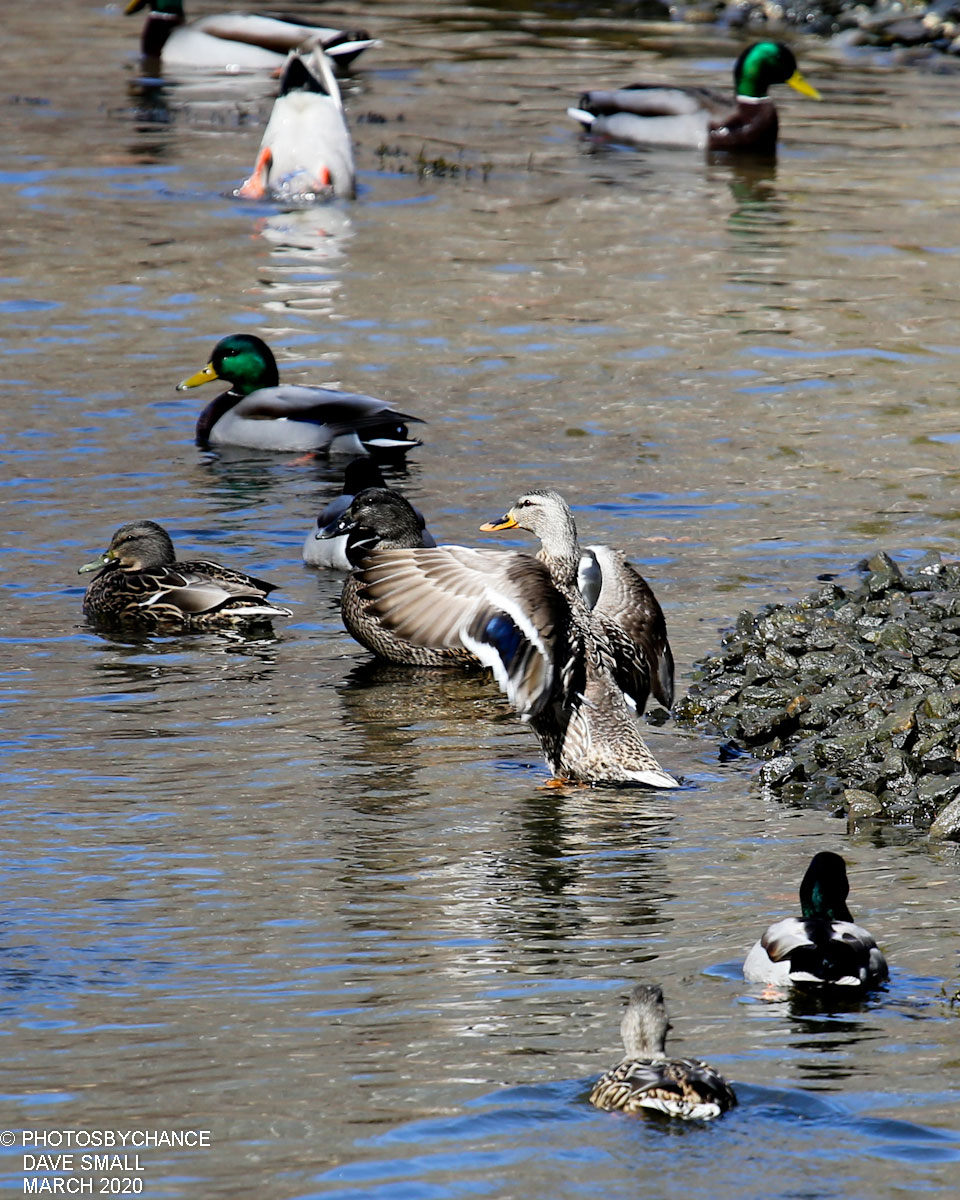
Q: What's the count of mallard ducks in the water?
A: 10